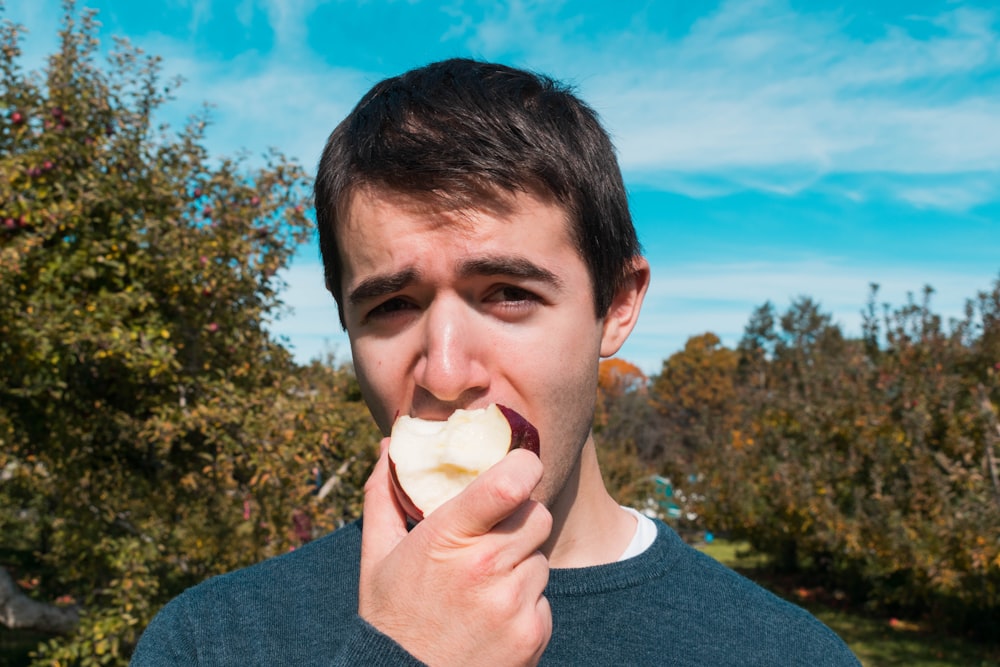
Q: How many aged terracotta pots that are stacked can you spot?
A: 0